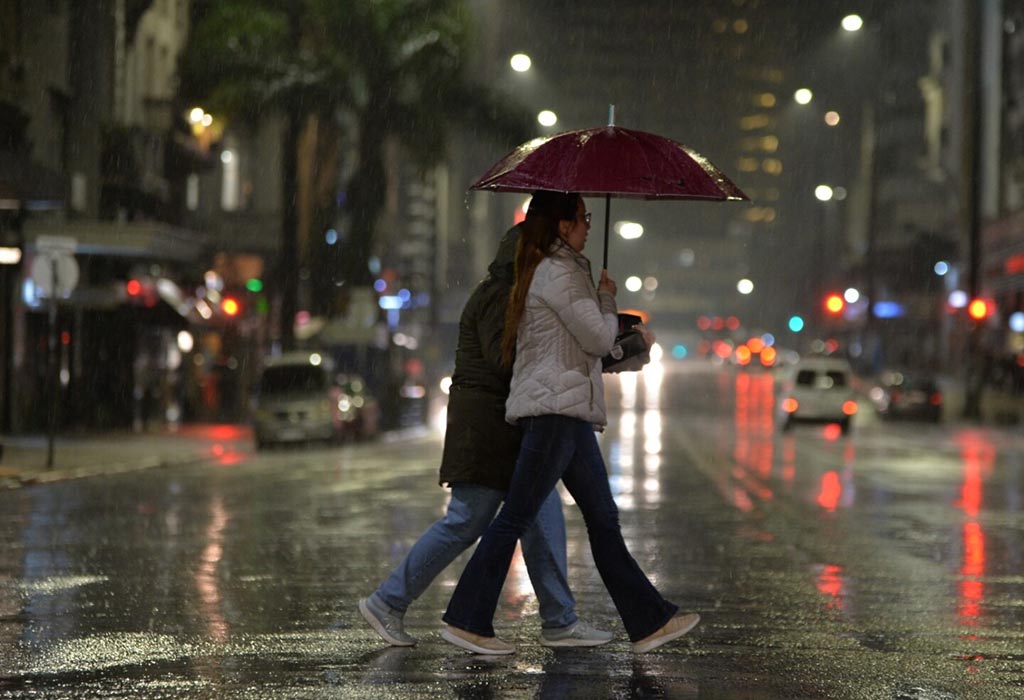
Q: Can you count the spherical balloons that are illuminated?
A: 0